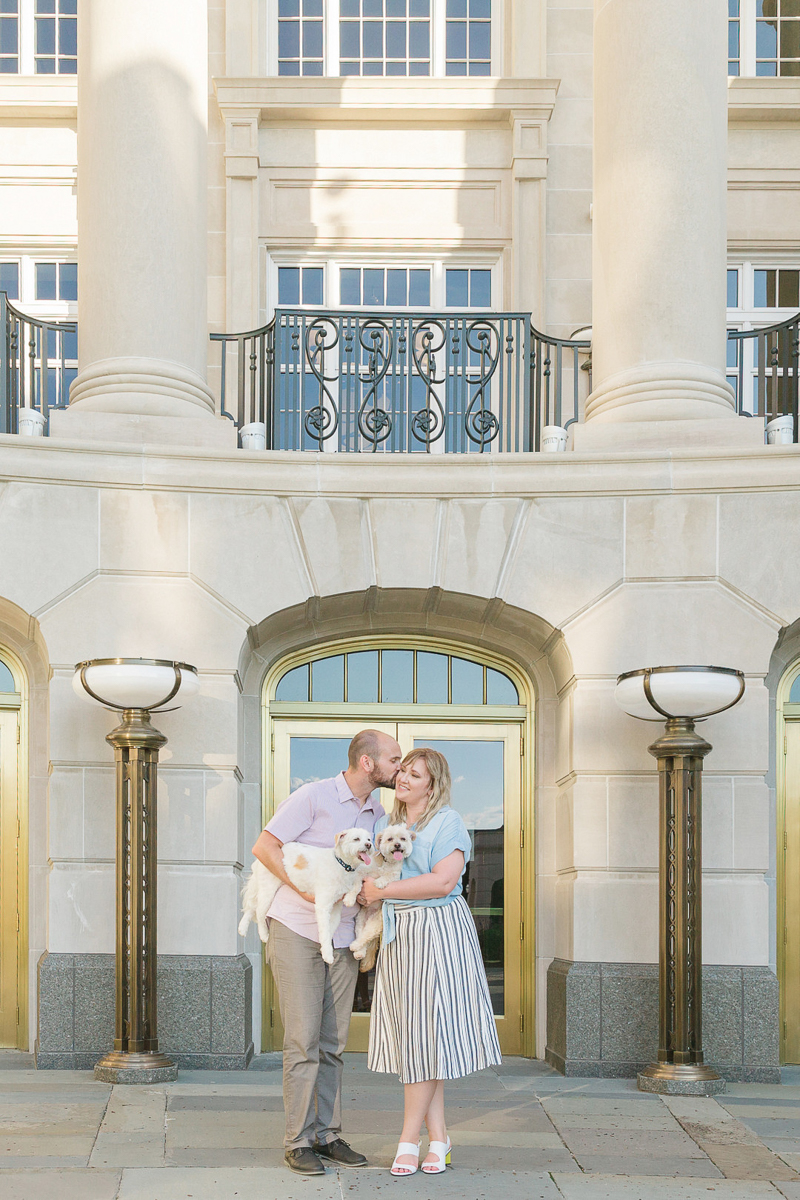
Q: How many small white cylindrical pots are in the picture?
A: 4